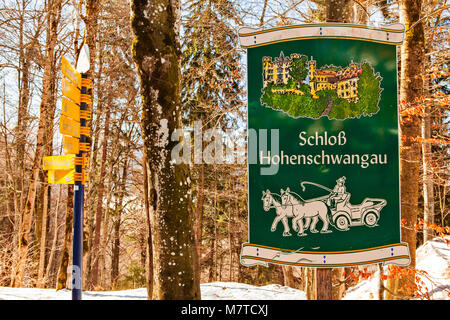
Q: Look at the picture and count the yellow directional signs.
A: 7